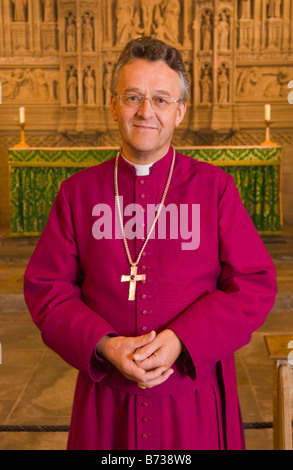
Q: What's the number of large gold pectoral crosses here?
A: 1